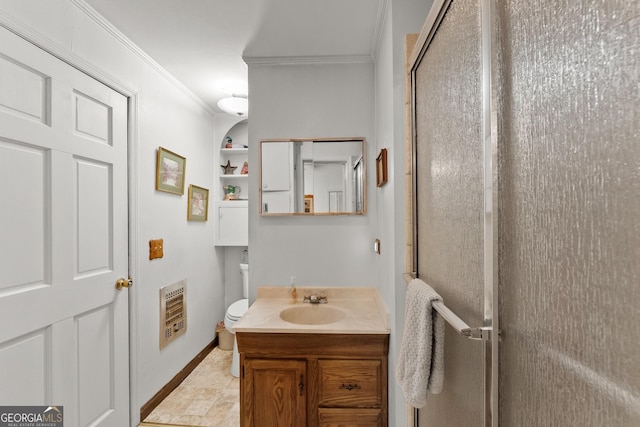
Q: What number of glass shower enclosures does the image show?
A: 1